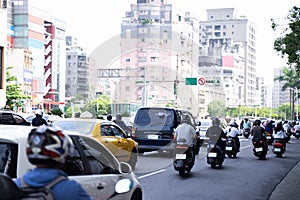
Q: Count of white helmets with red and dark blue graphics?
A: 1